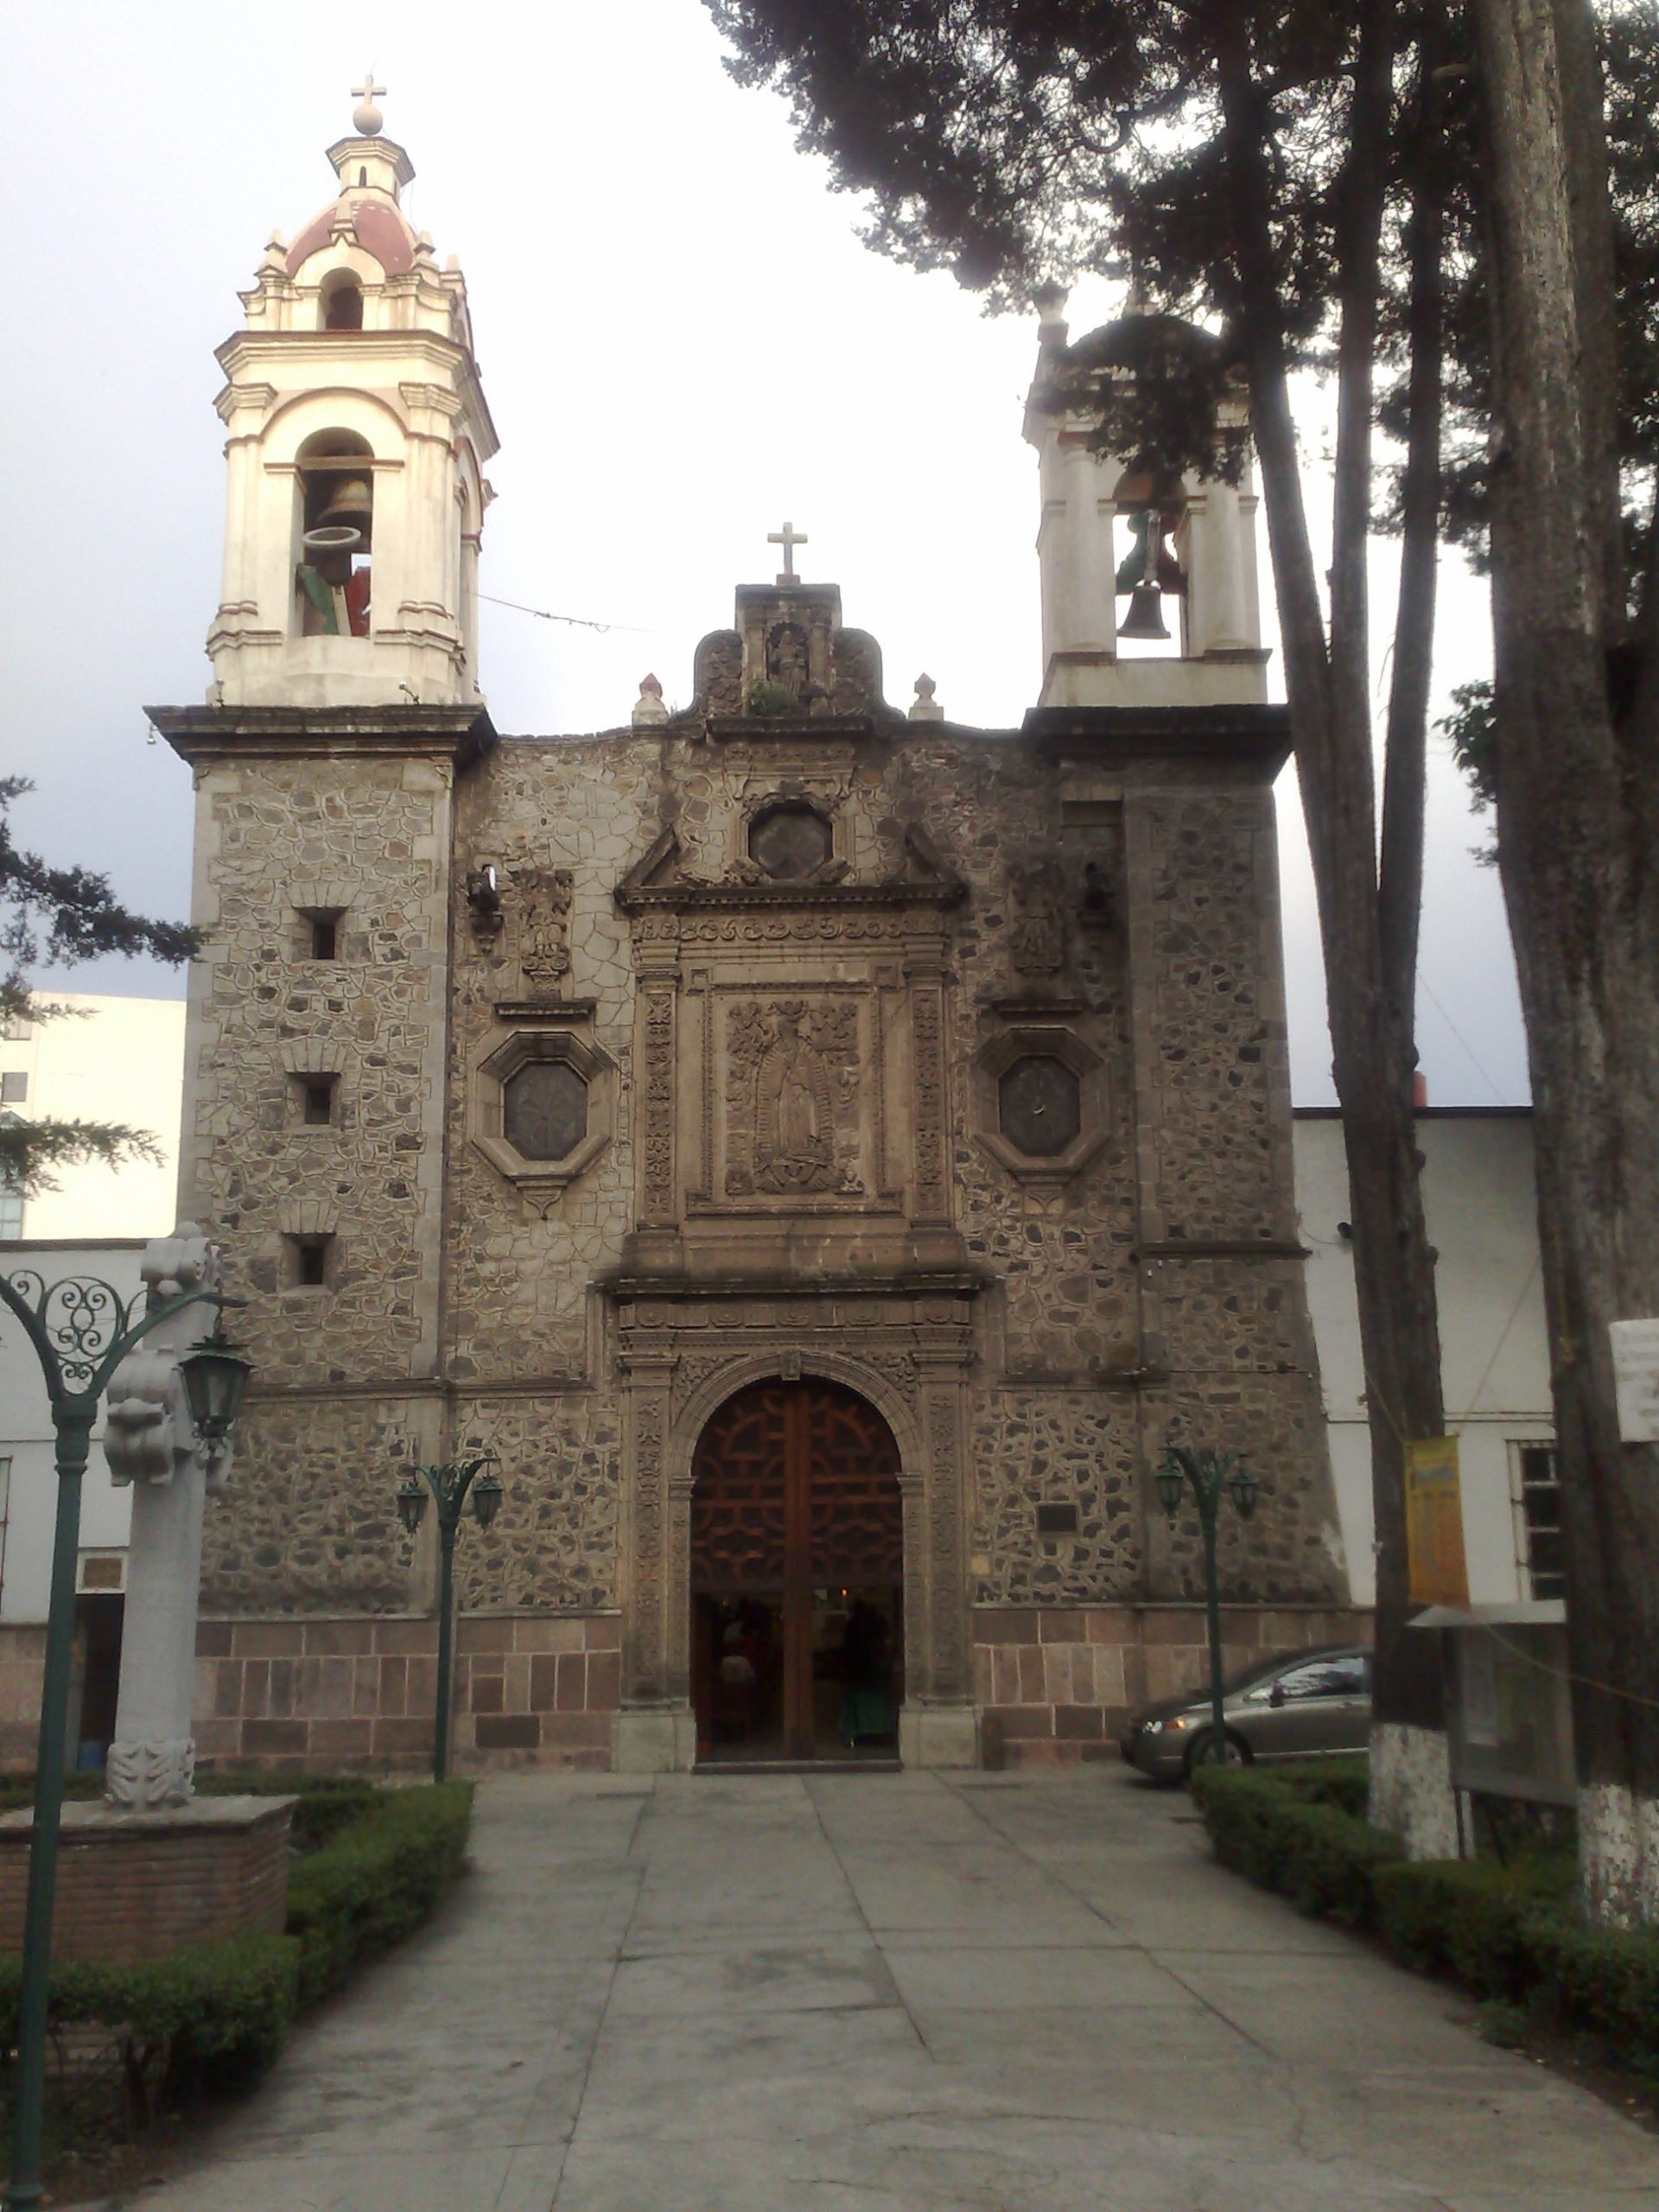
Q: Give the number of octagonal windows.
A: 3